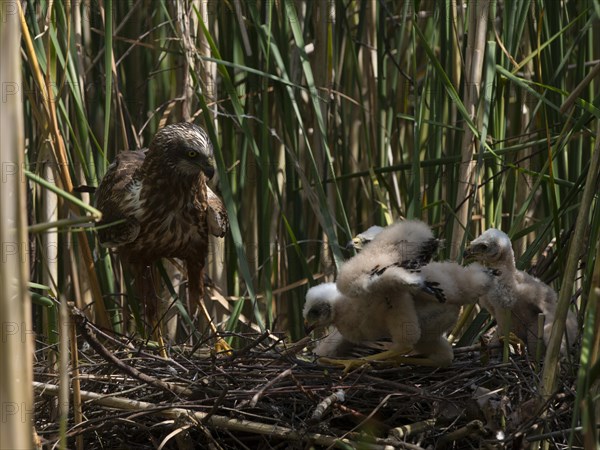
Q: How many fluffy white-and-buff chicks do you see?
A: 3